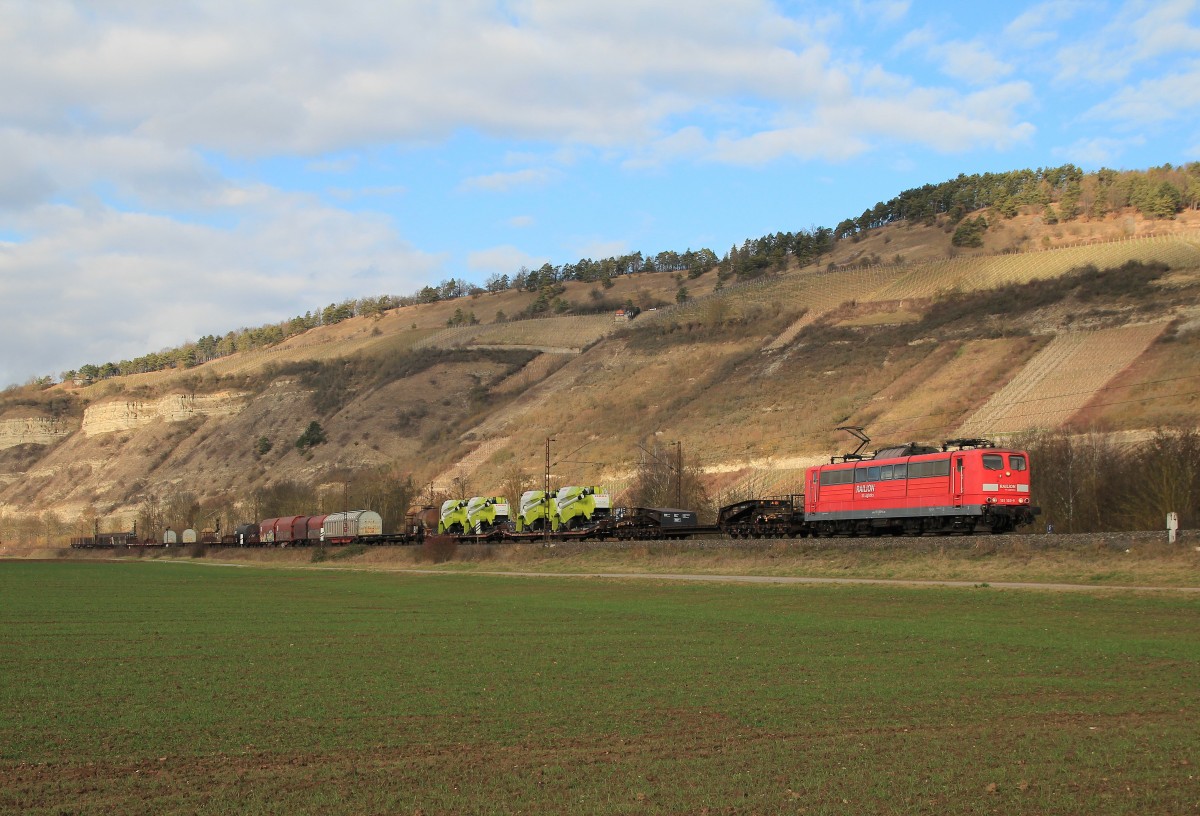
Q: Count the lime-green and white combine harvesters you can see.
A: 4